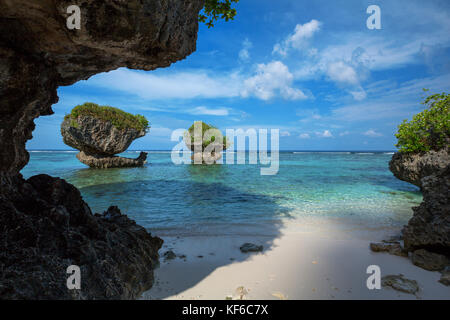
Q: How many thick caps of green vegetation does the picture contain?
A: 3